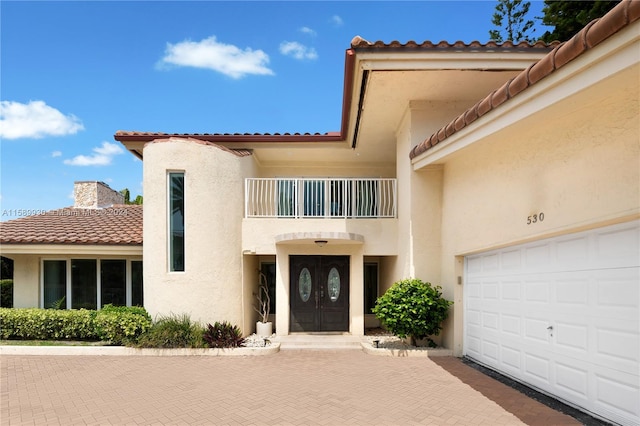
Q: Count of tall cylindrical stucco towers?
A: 1